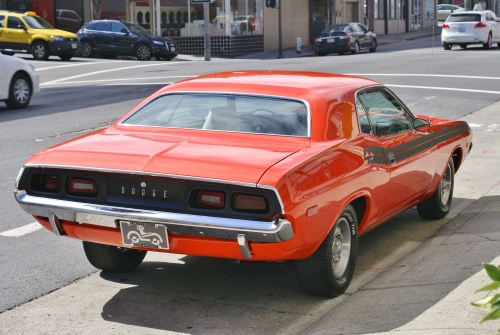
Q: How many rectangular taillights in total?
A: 4